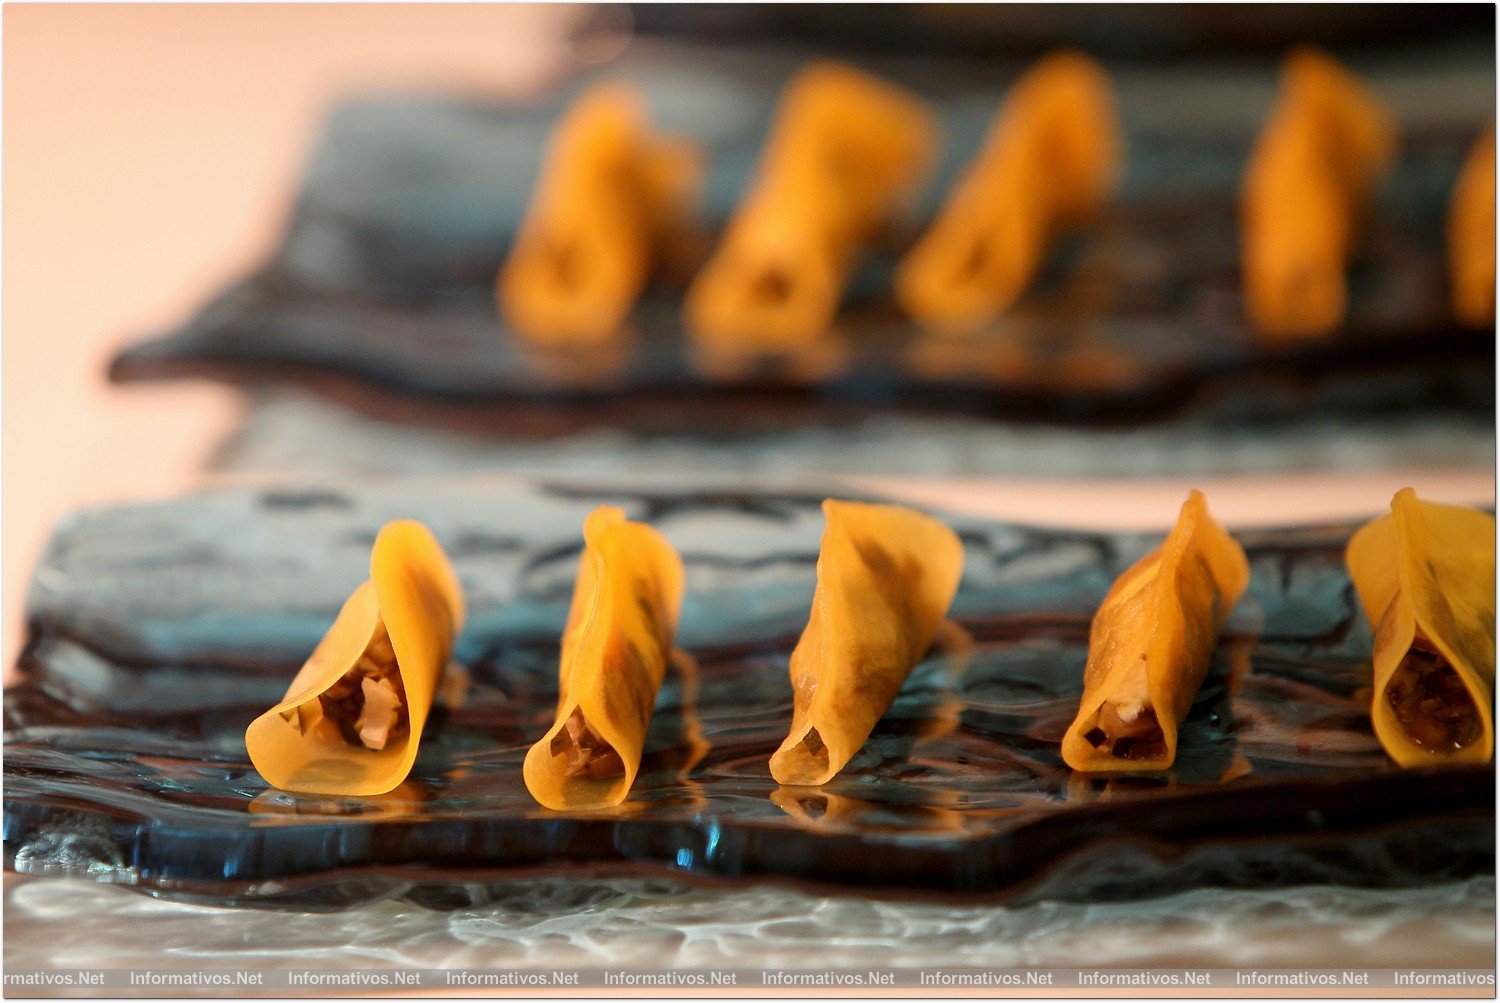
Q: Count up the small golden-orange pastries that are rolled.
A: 10